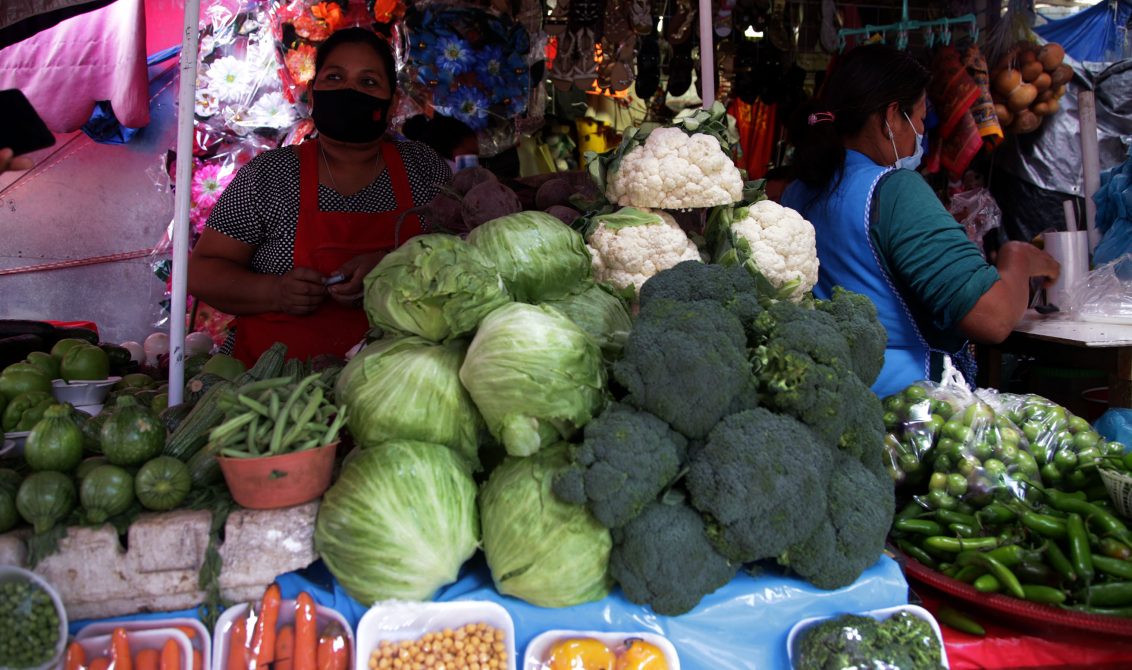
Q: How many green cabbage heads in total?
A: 7